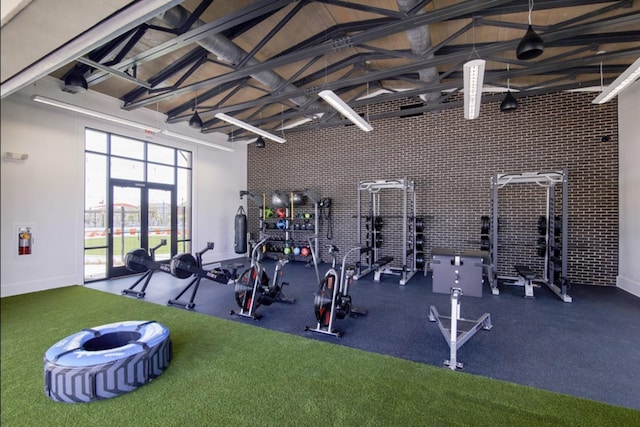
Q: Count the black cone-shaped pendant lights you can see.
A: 5